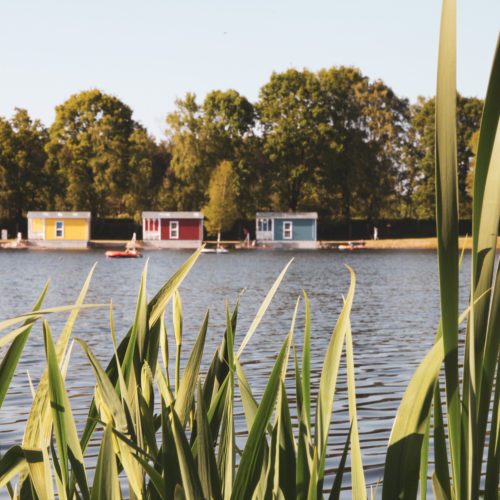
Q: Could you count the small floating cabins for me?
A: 3